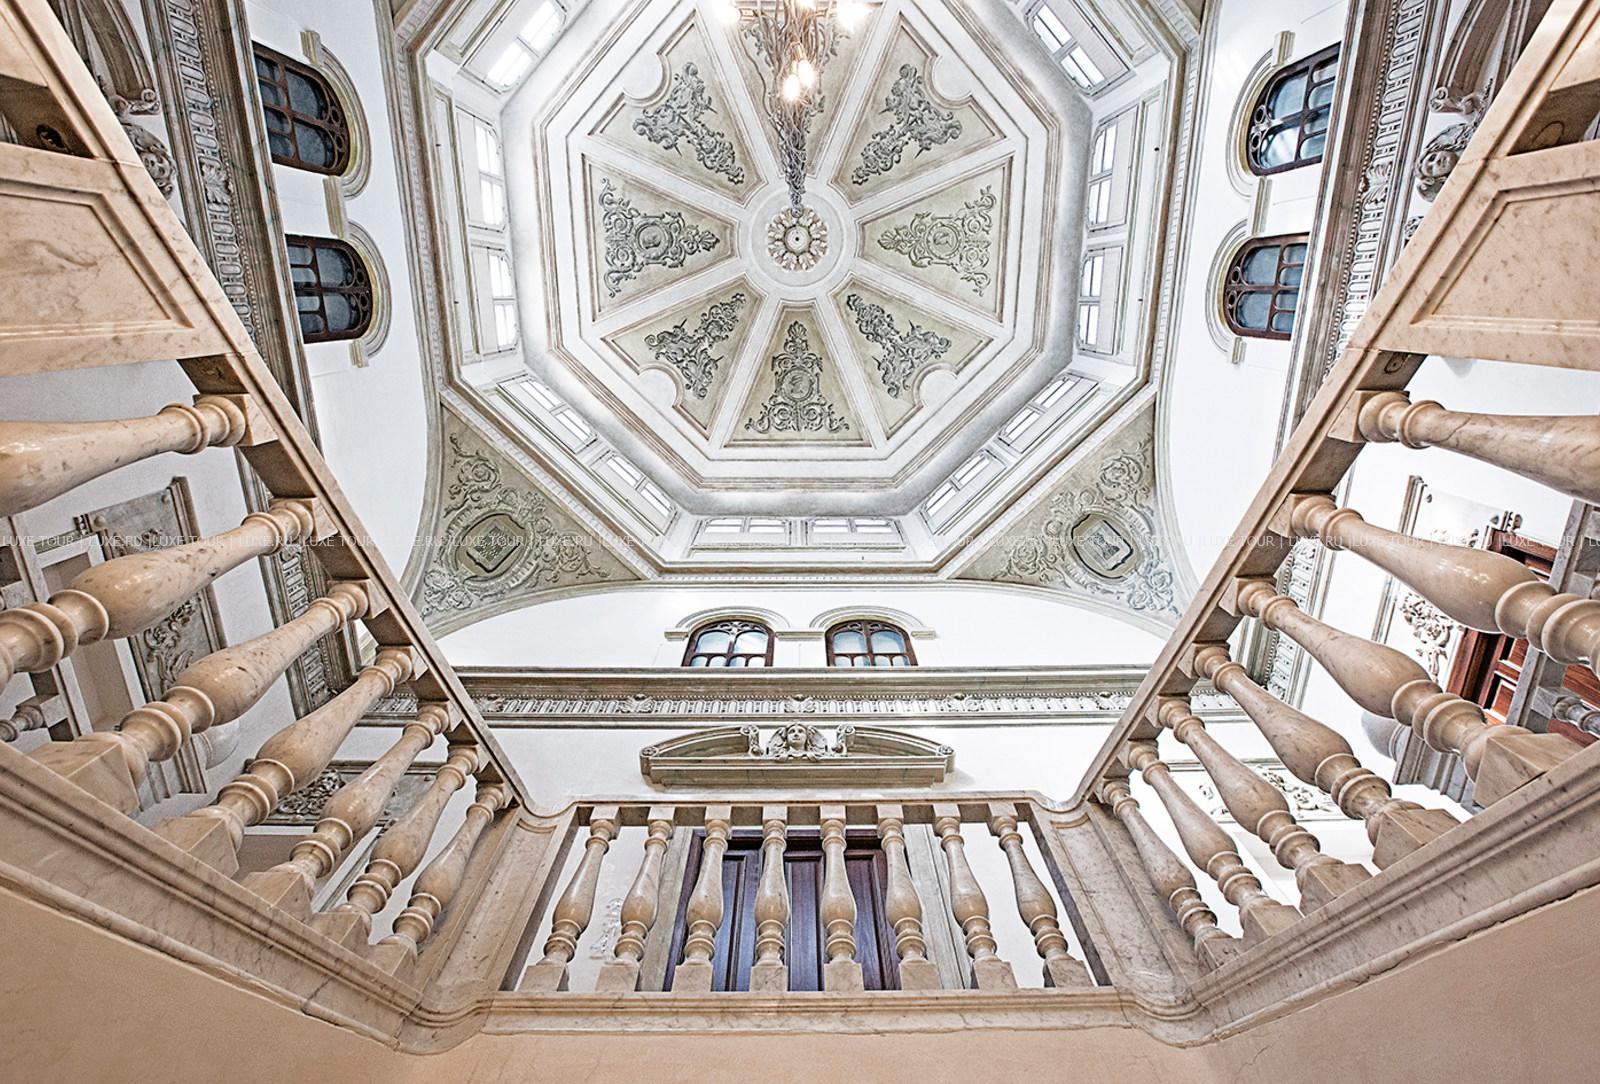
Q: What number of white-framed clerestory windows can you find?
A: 12